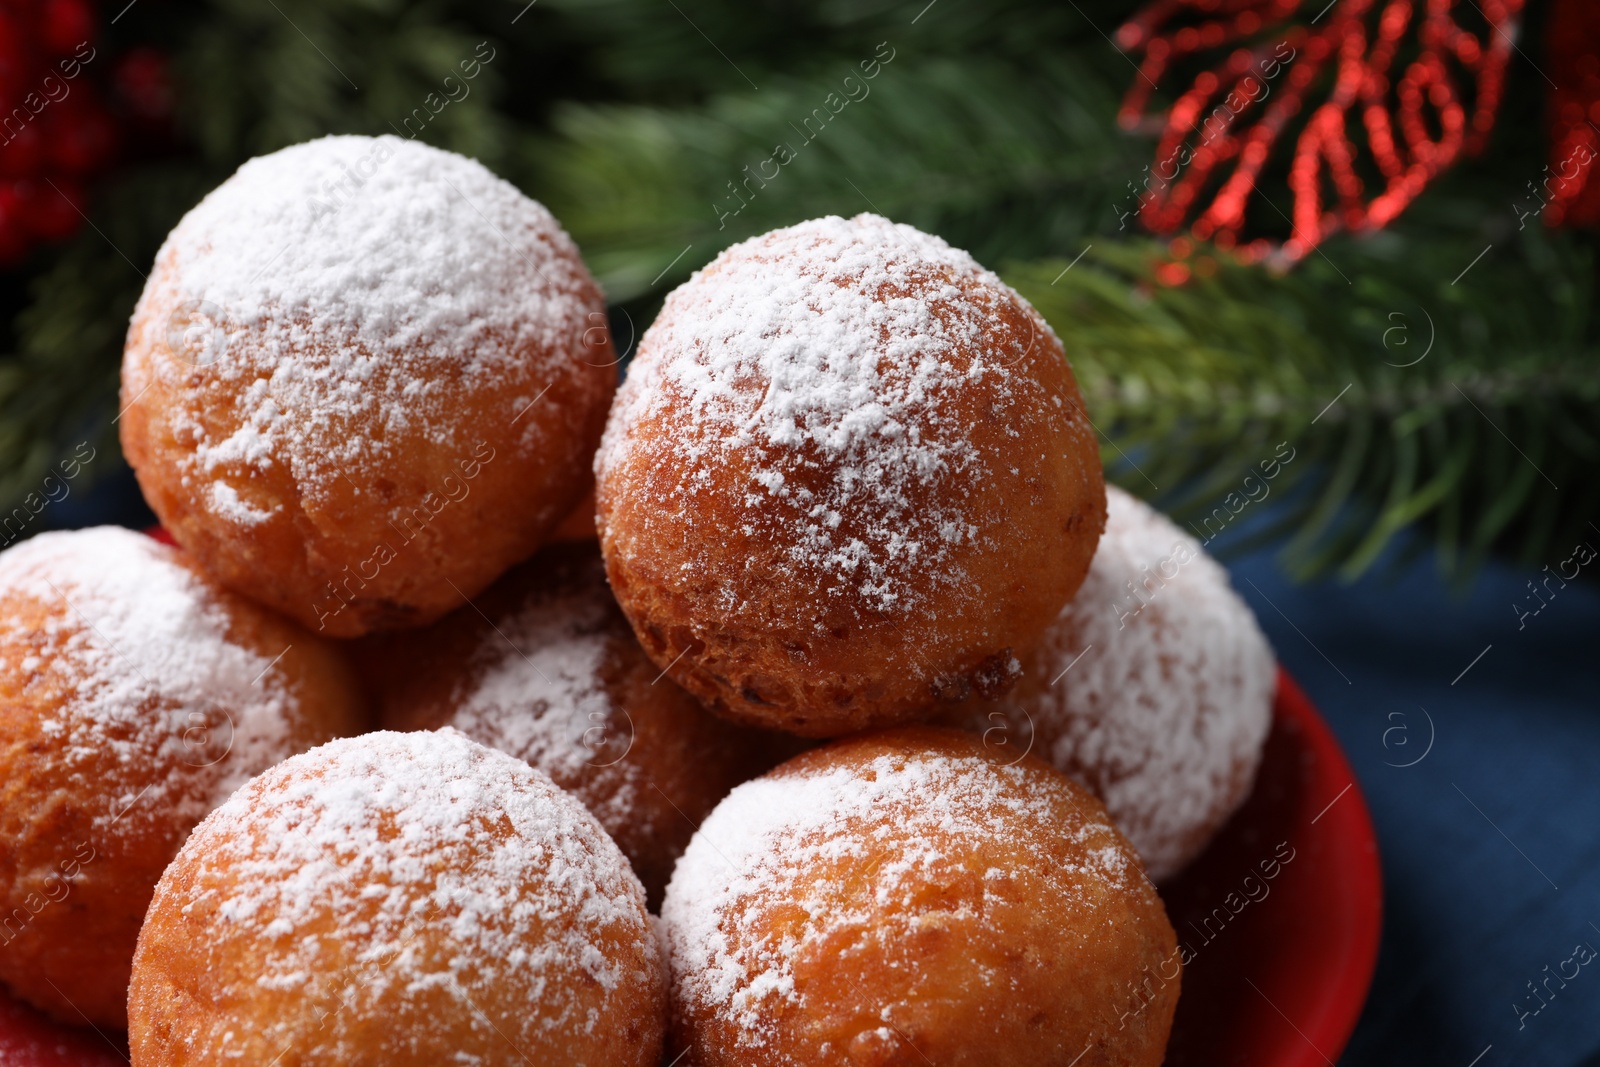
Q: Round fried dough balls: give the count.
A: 7